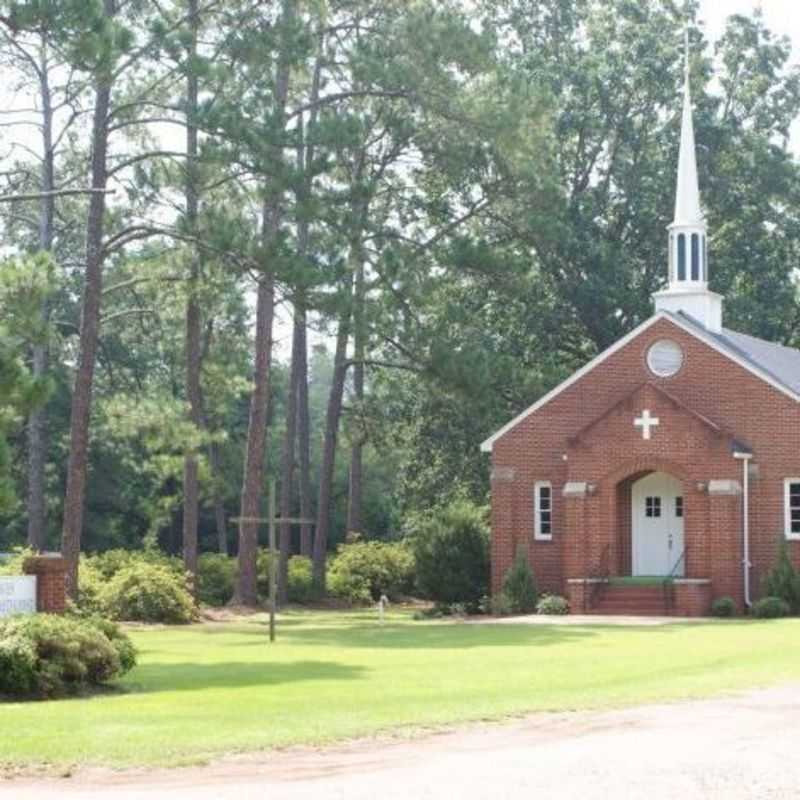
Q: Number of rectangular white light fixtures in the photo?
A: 2